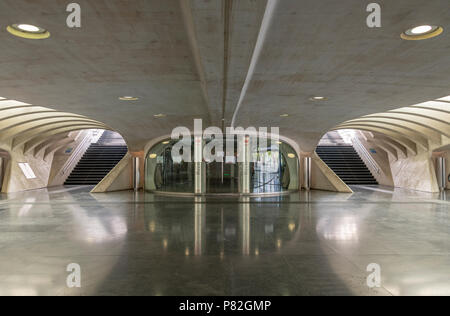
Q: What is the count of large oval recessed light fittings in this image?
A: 2